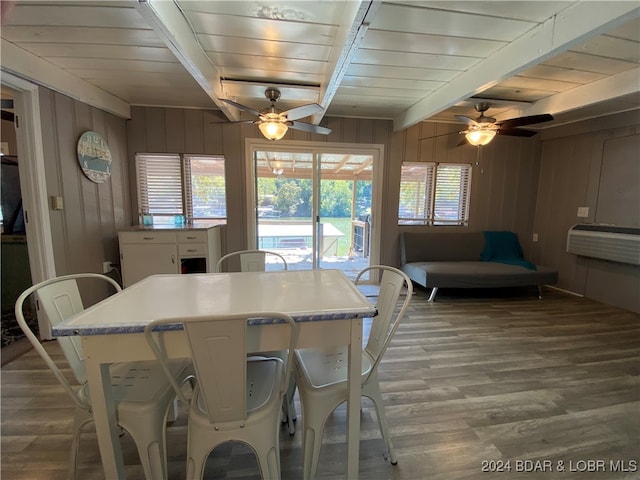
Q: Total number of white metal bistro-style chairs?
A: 4